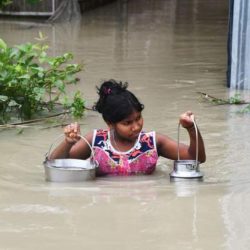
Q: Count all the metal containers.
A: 2